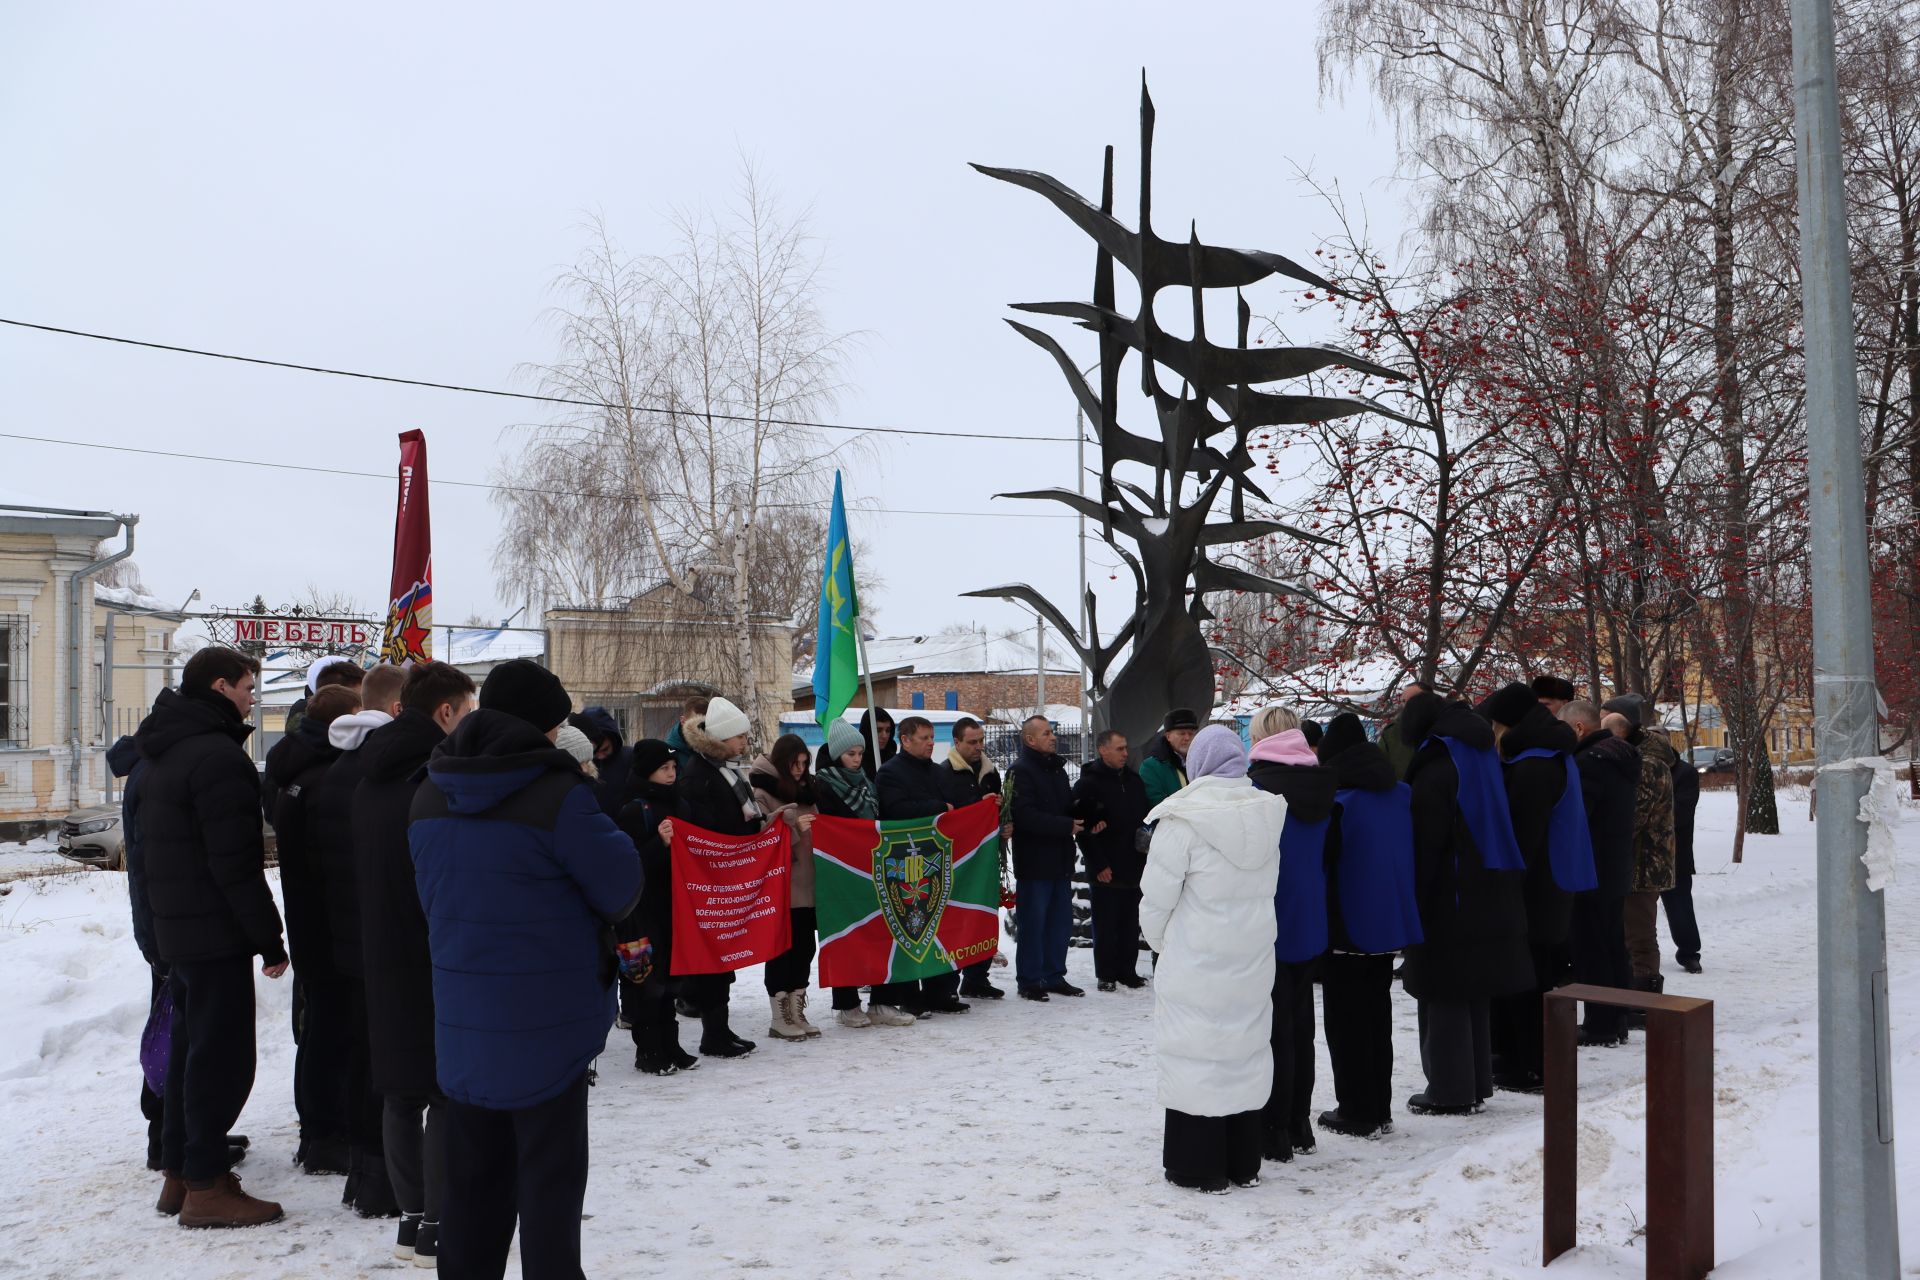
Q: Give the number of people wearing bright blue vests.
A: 4